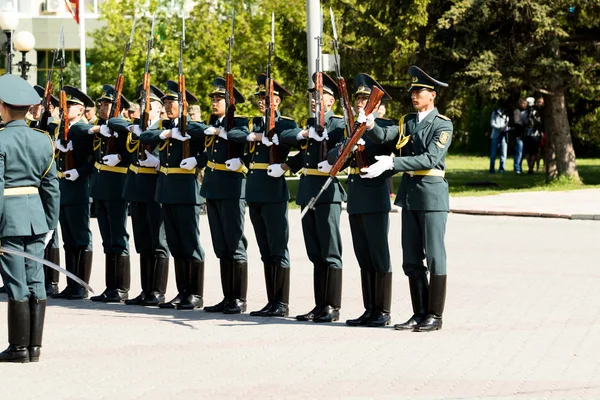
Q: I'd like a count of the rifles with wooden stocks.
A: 10